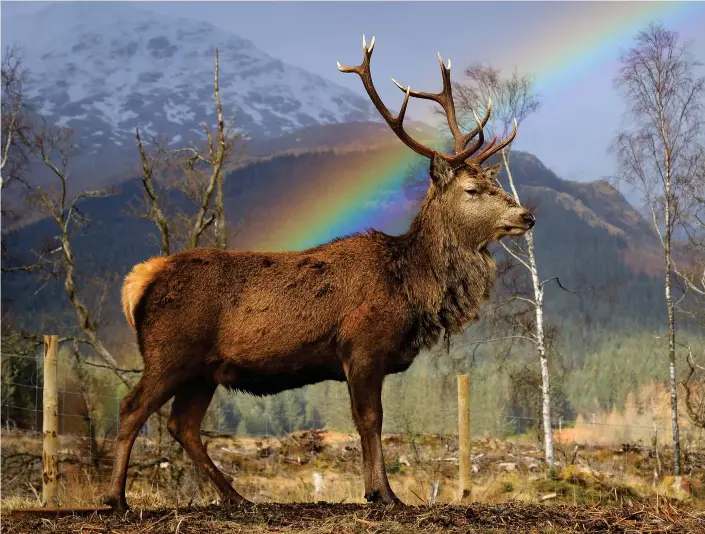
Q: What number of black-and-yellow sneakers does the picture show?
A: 0